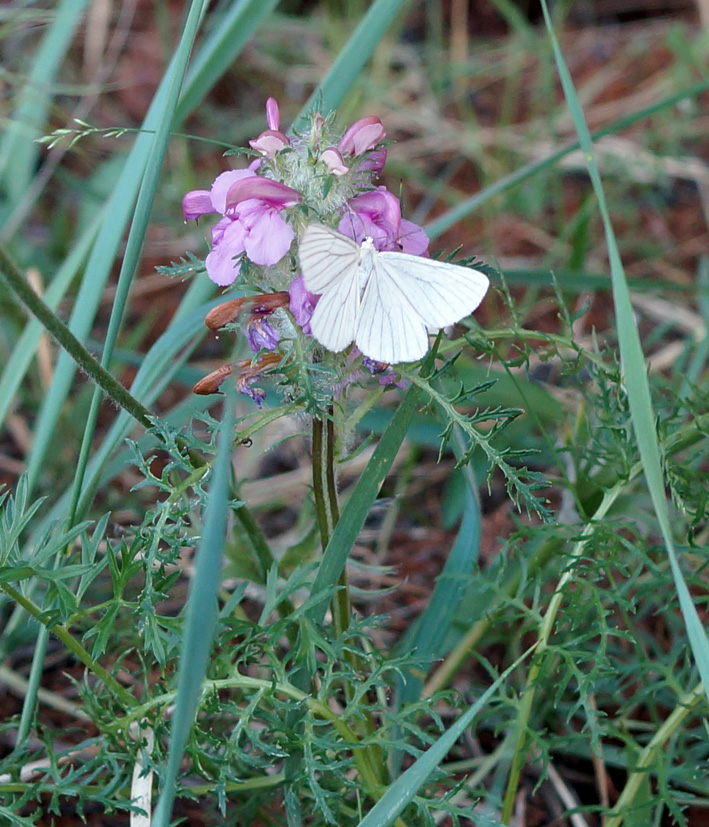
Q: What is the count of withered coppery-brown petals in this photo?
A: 2